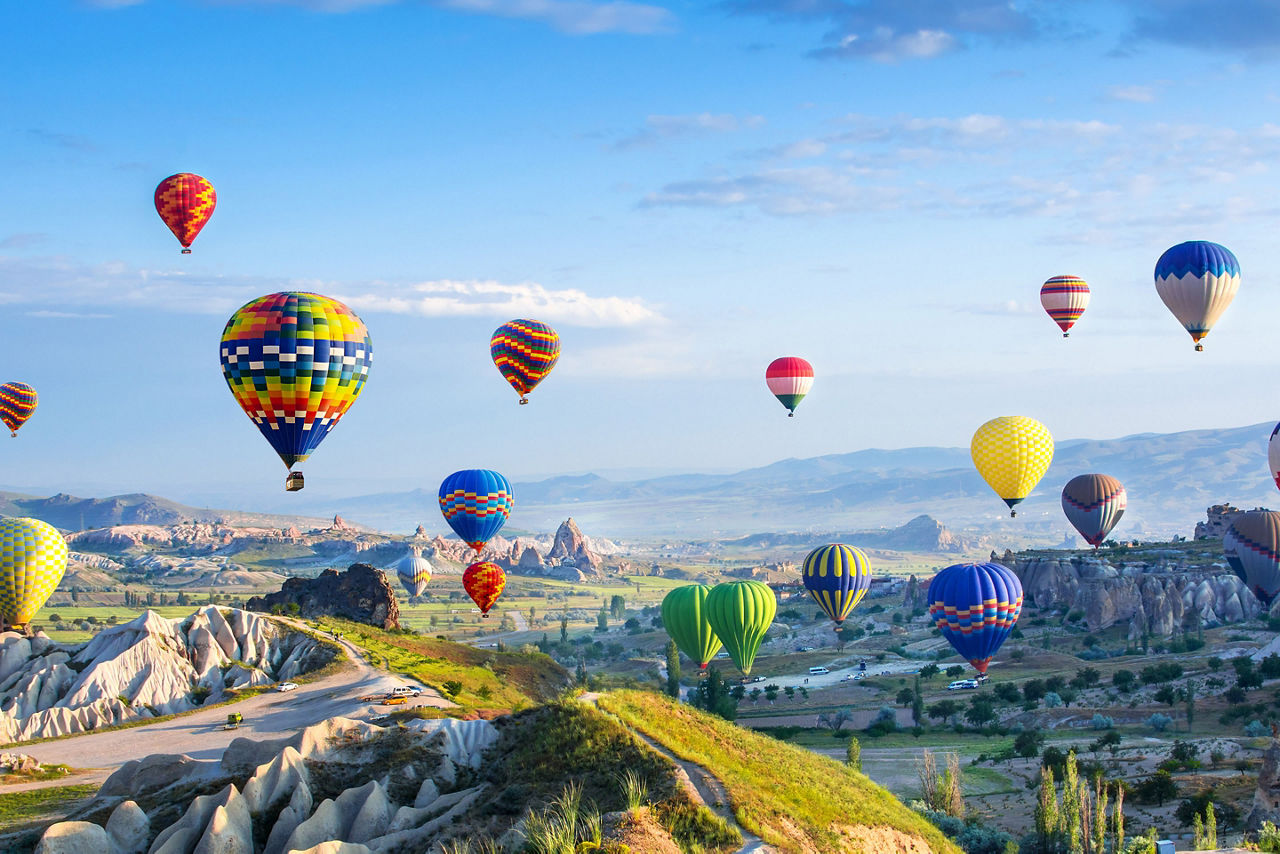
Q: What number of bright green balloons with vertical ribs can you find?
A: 2